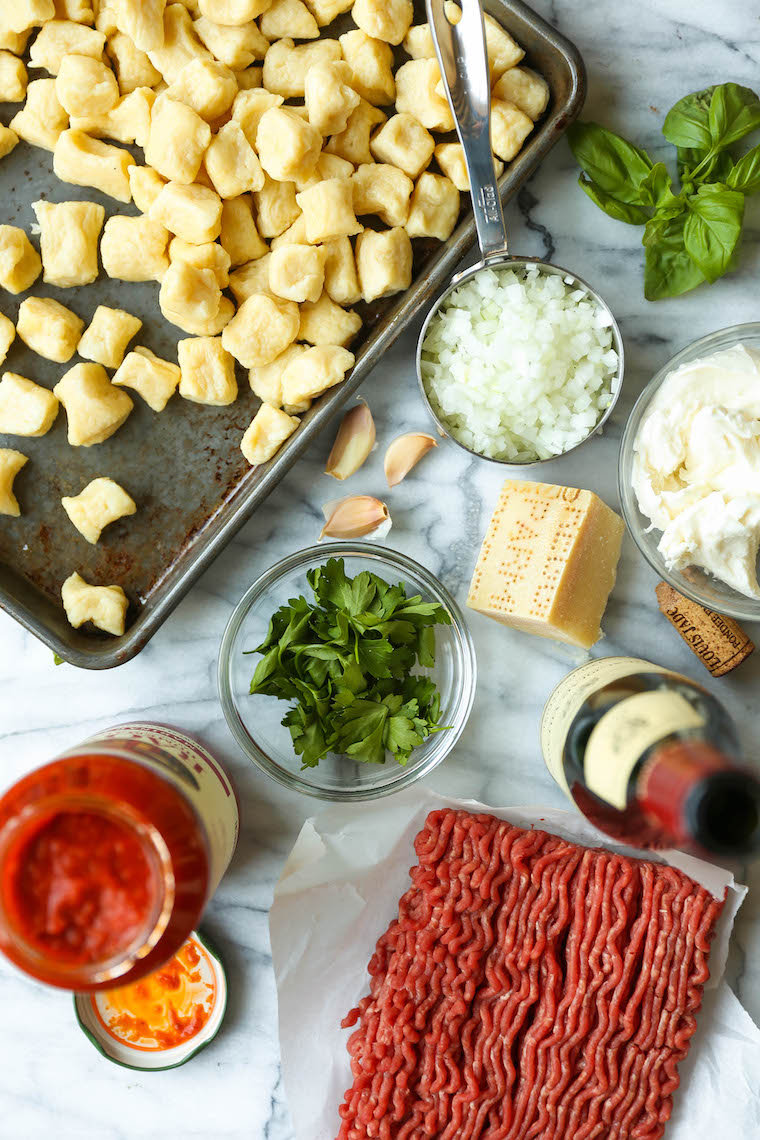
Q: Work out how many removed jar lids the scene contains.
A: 1